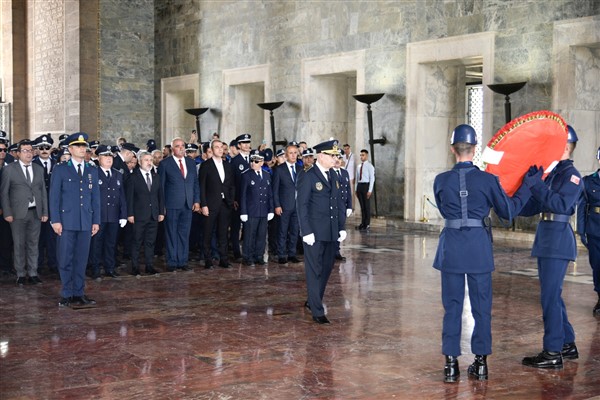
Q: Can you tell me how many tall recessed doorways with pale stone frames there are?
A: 5